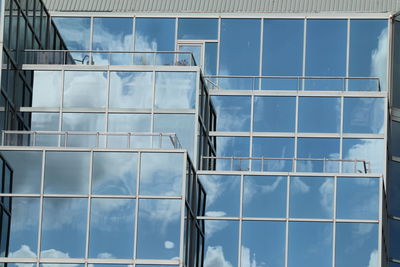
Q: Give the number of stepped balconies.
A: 4